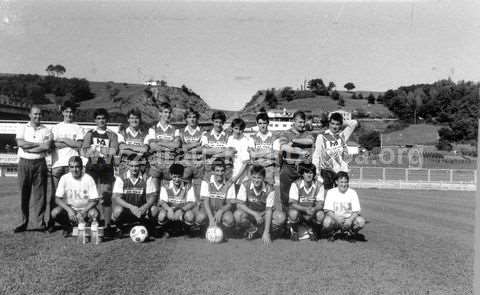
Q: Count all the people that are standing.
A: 11